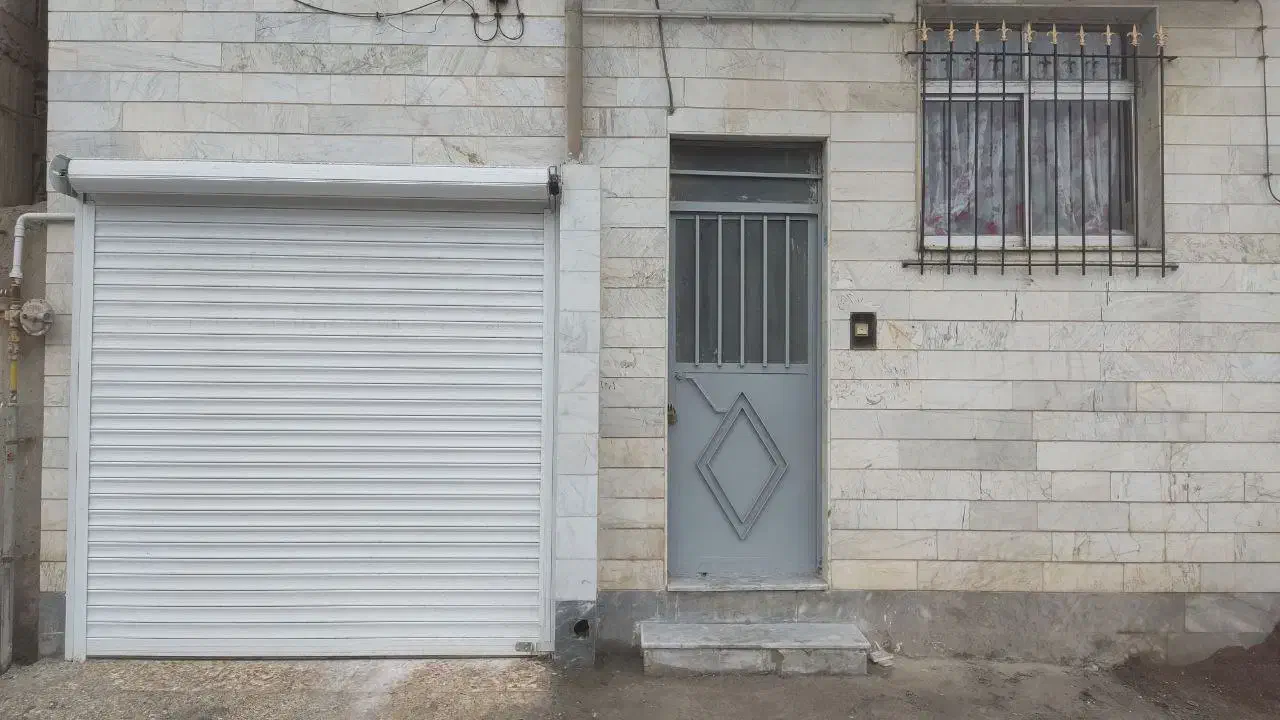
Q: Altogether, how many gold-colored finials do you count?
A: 10